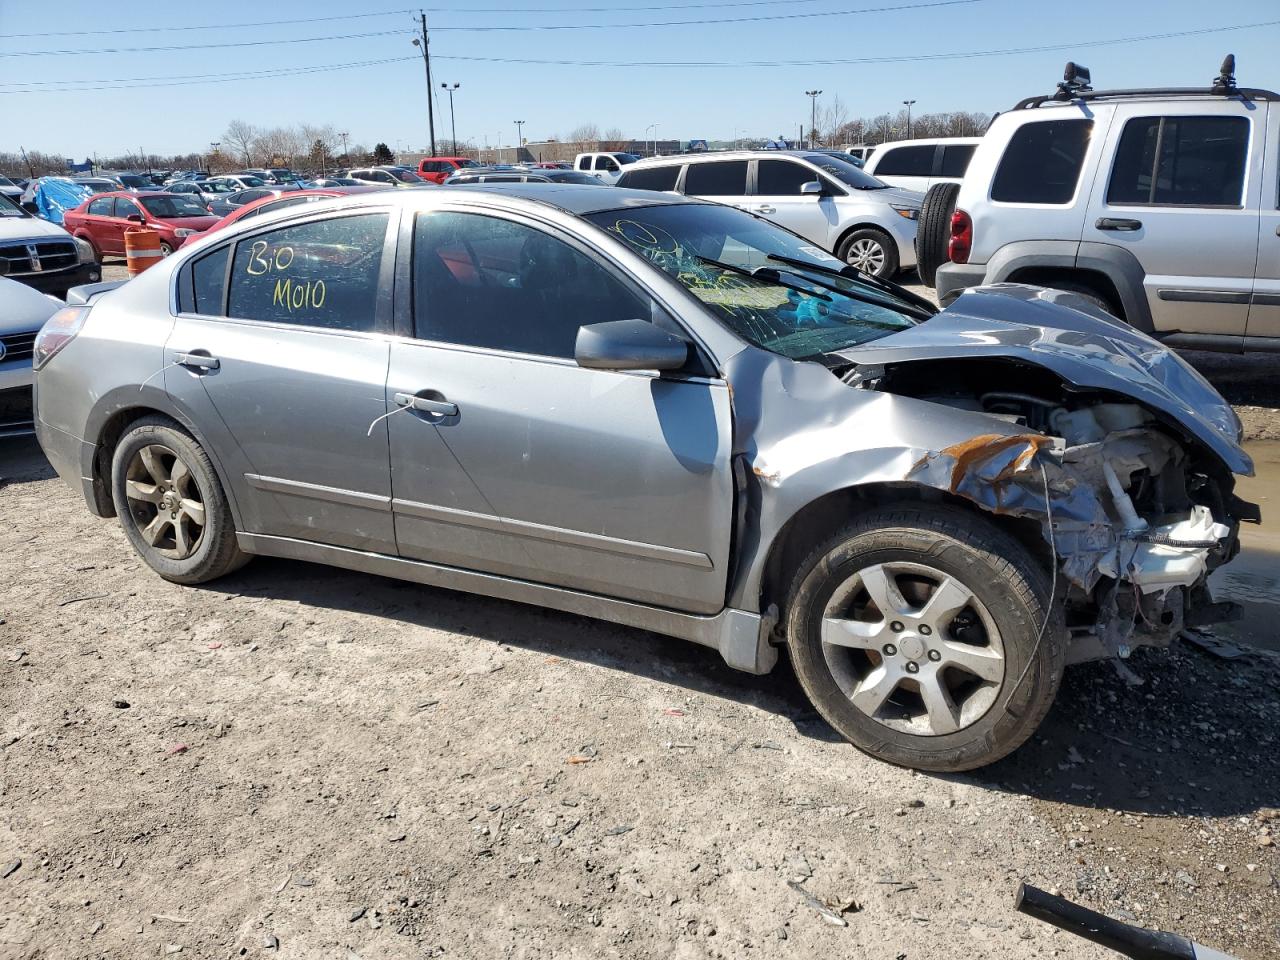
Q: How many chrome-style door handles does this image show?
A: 2